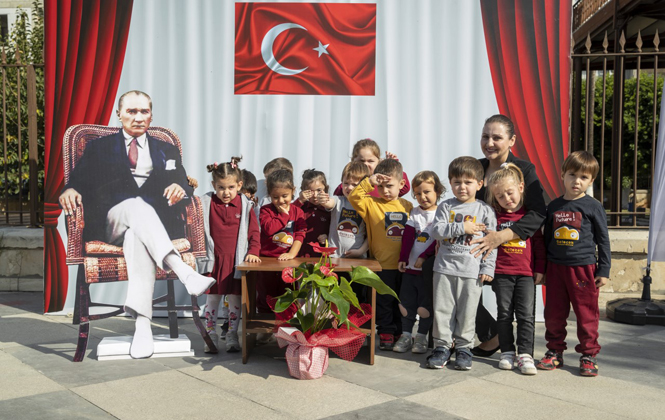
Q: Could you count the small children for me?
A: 12